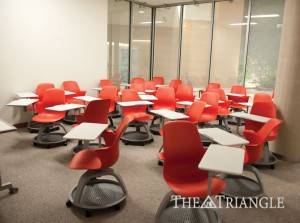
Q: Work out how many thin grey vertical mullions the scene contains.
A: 5